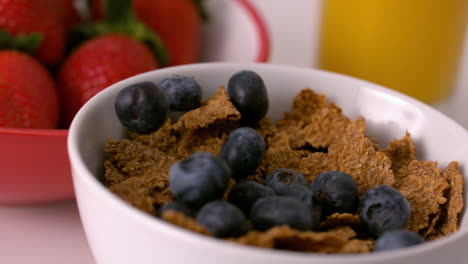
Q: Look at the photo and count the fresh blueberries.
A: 14